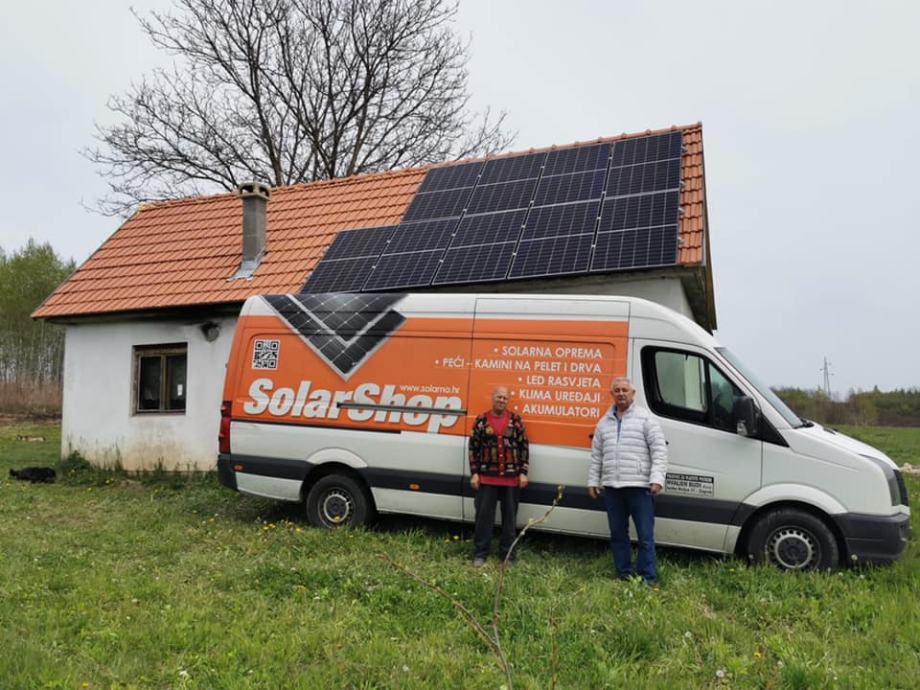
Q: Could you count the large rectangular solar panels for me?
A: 9